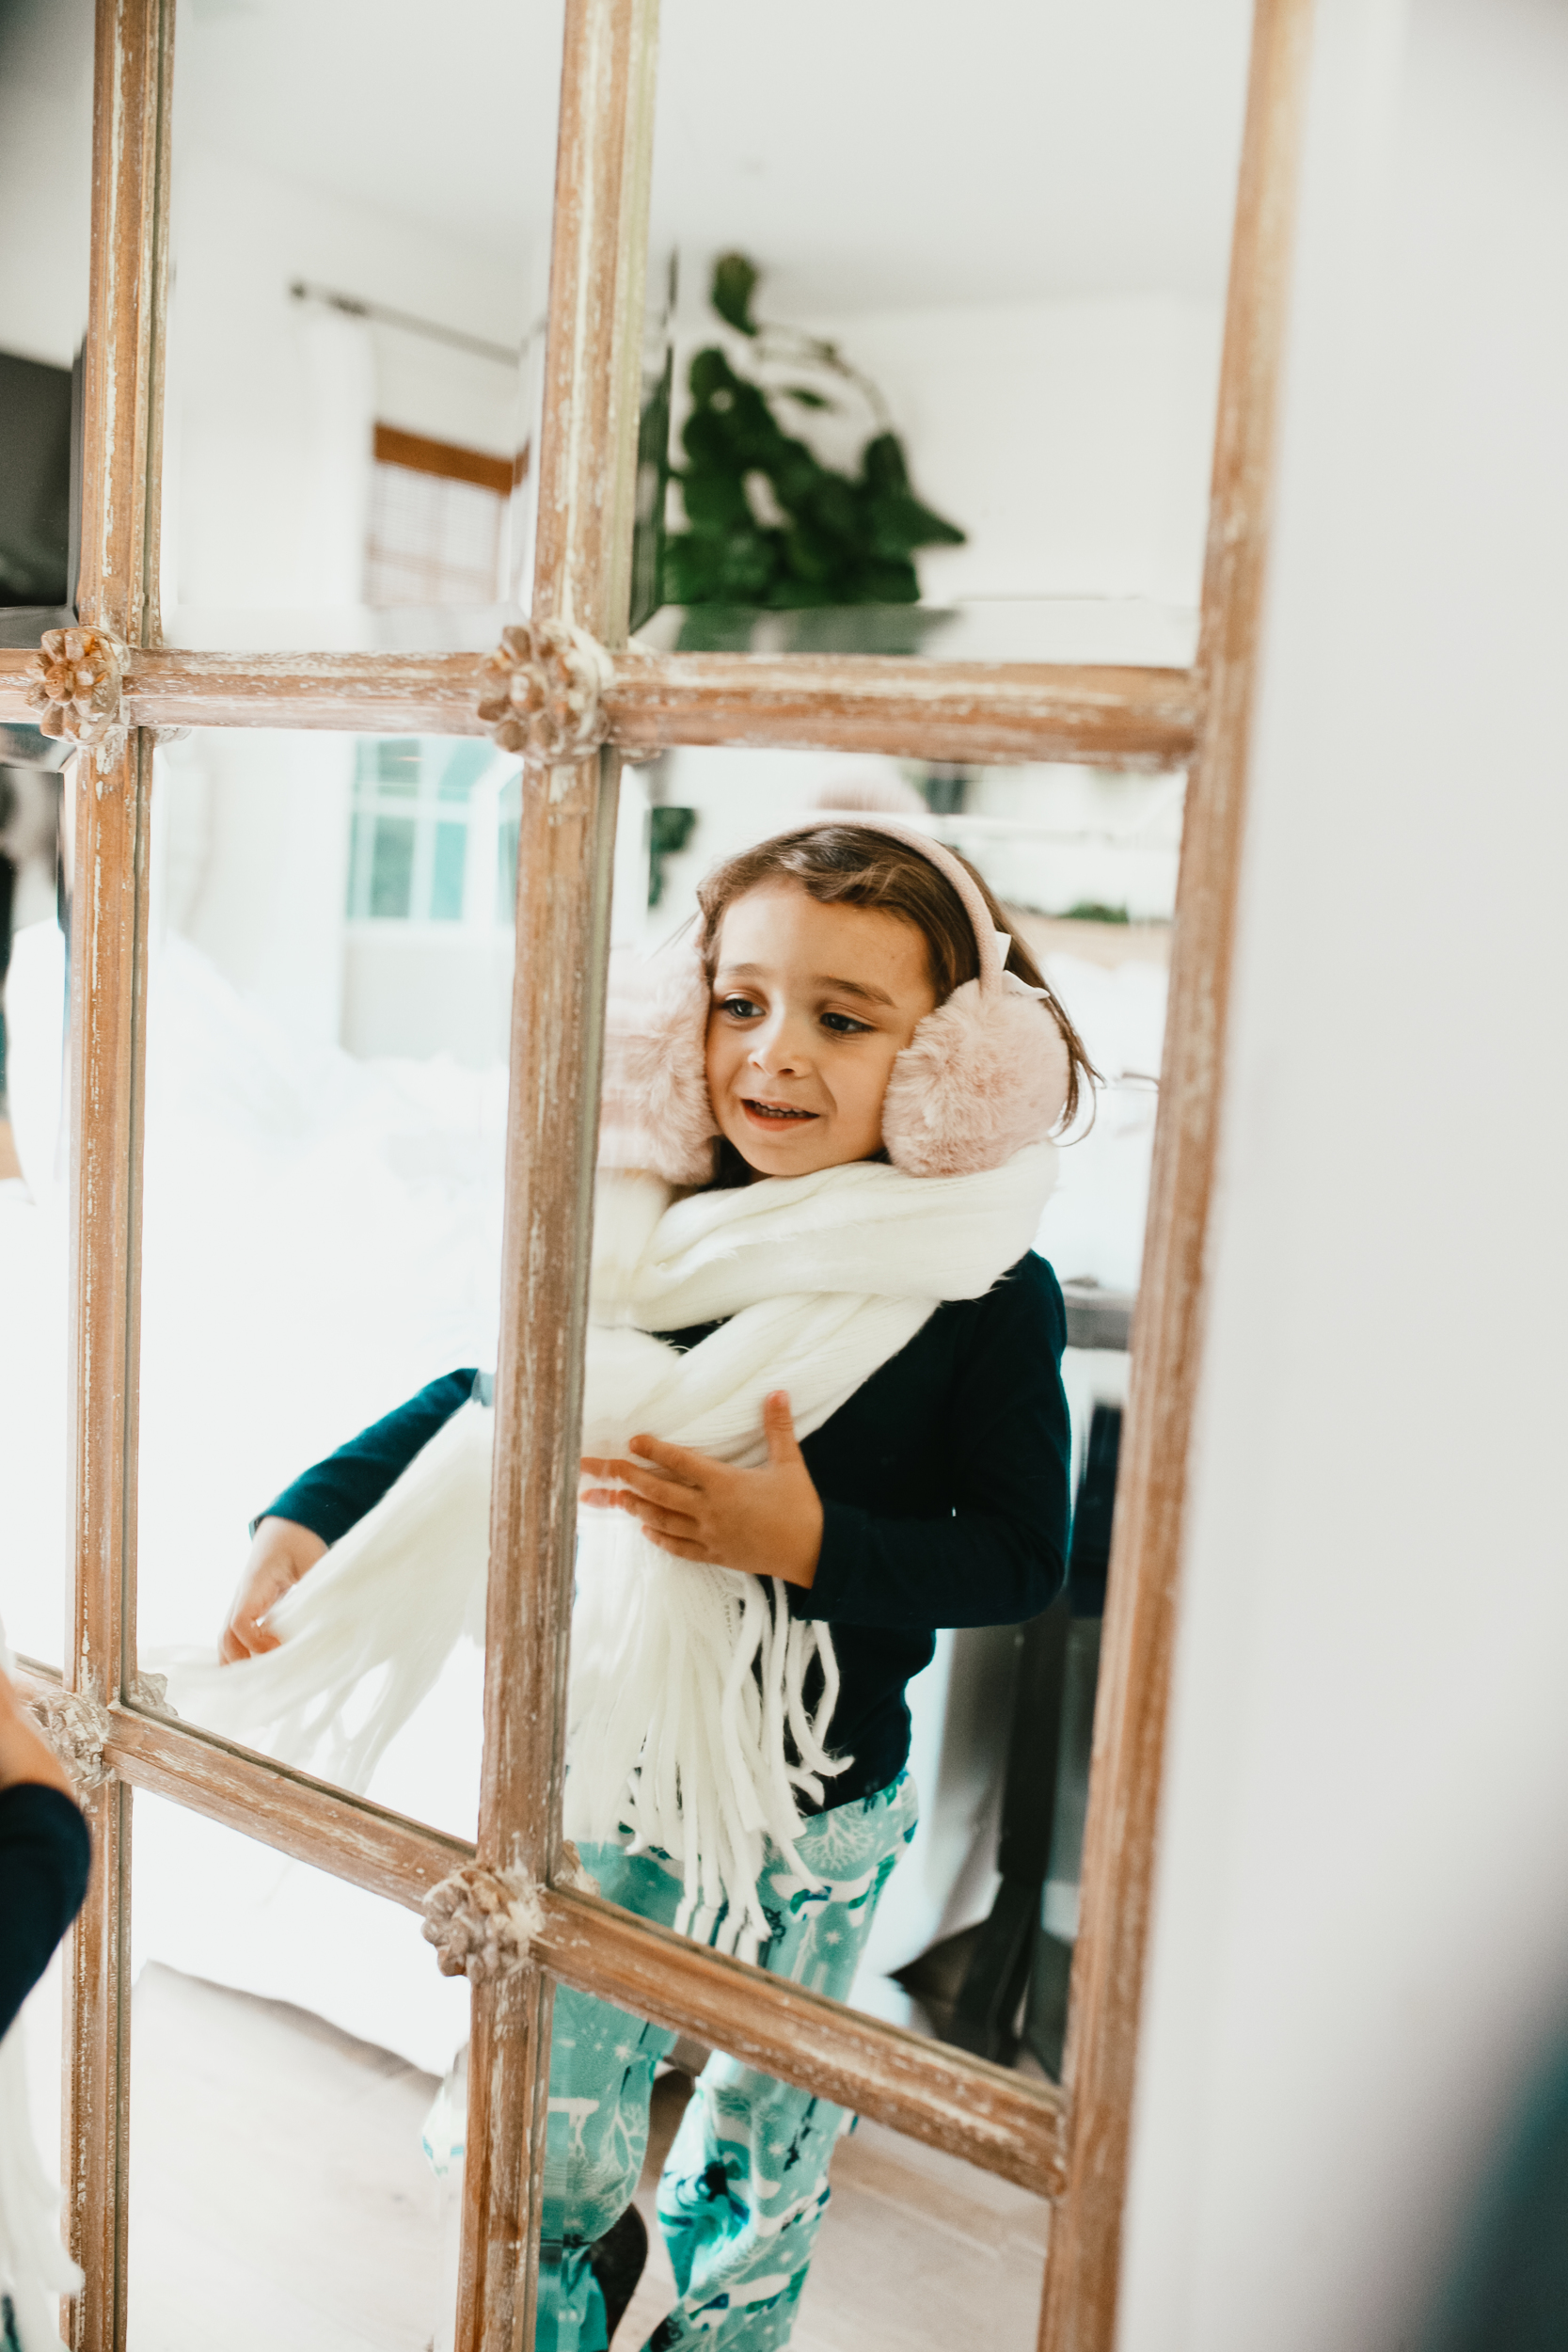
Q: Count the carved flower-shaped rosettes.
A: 4